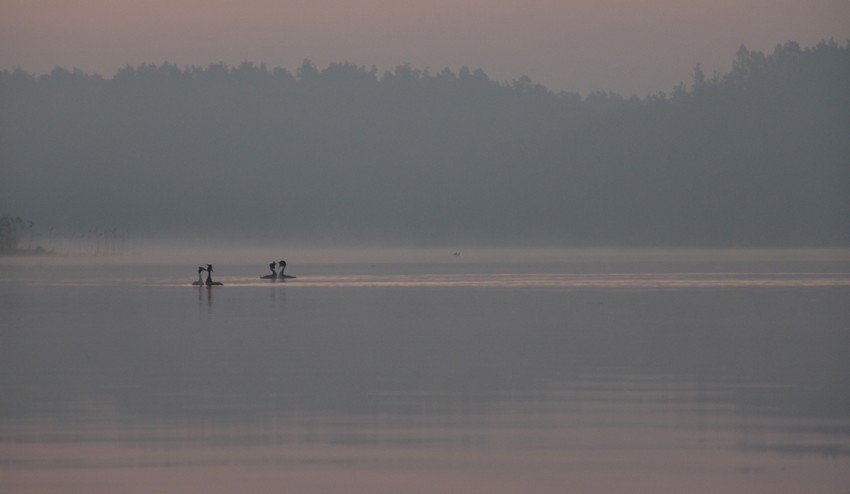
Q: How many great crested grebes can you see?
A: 4